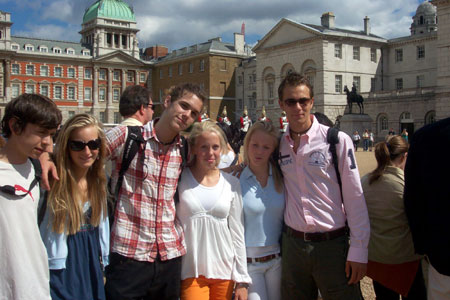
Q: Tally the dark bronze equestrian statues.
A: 1